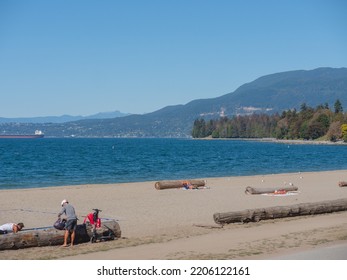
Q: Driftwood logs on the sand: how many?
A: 5